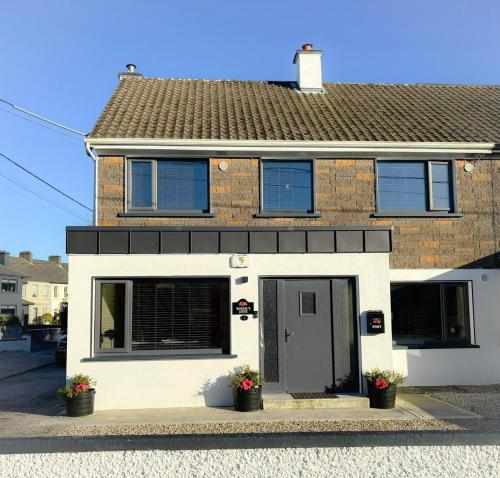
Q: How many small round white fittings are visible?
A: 2